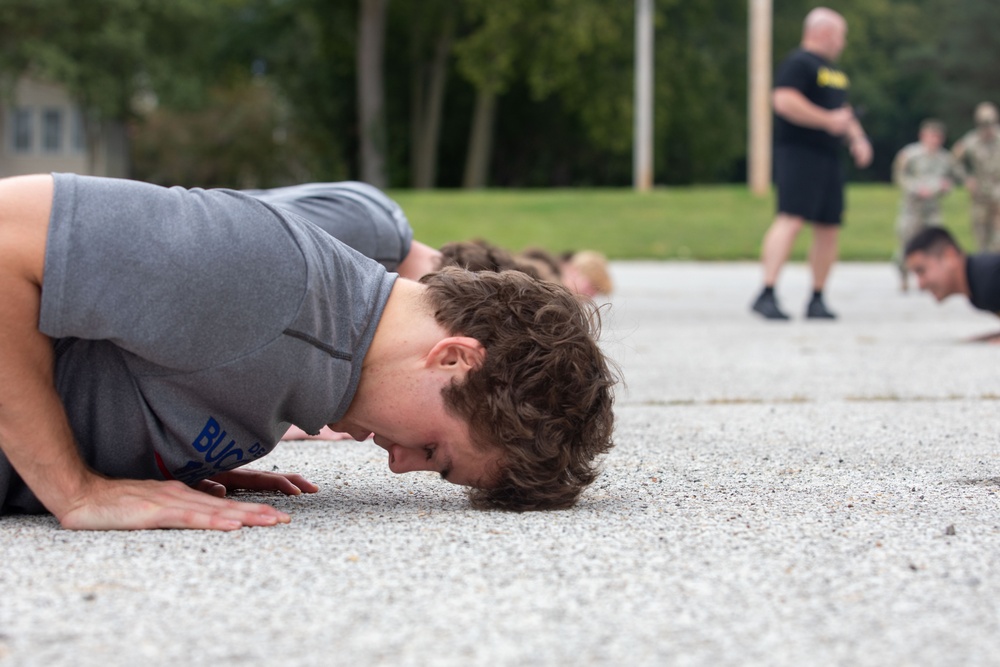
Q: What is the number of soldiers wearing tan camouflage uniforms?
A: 2